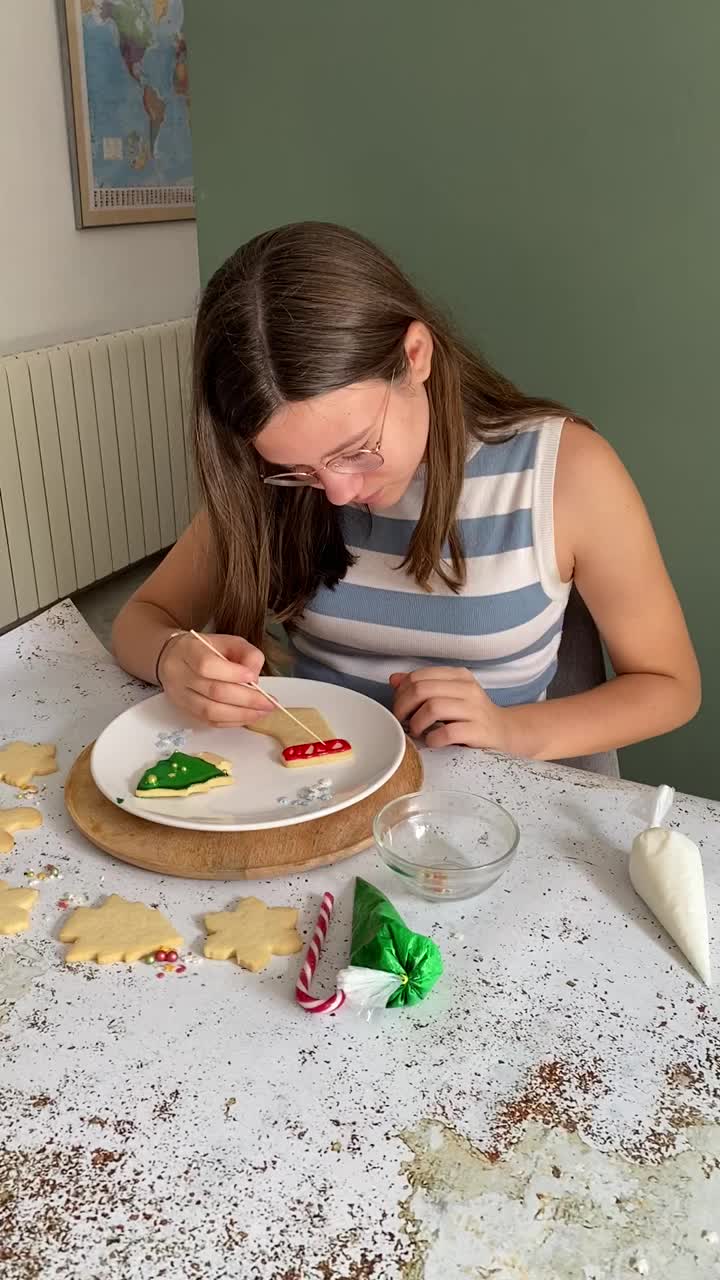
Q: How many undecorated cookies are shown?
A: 5